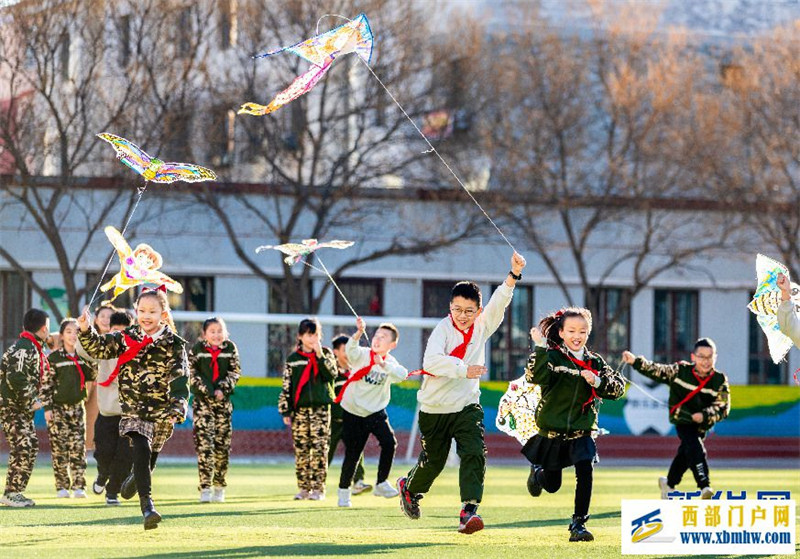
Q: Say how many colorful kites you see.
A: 6